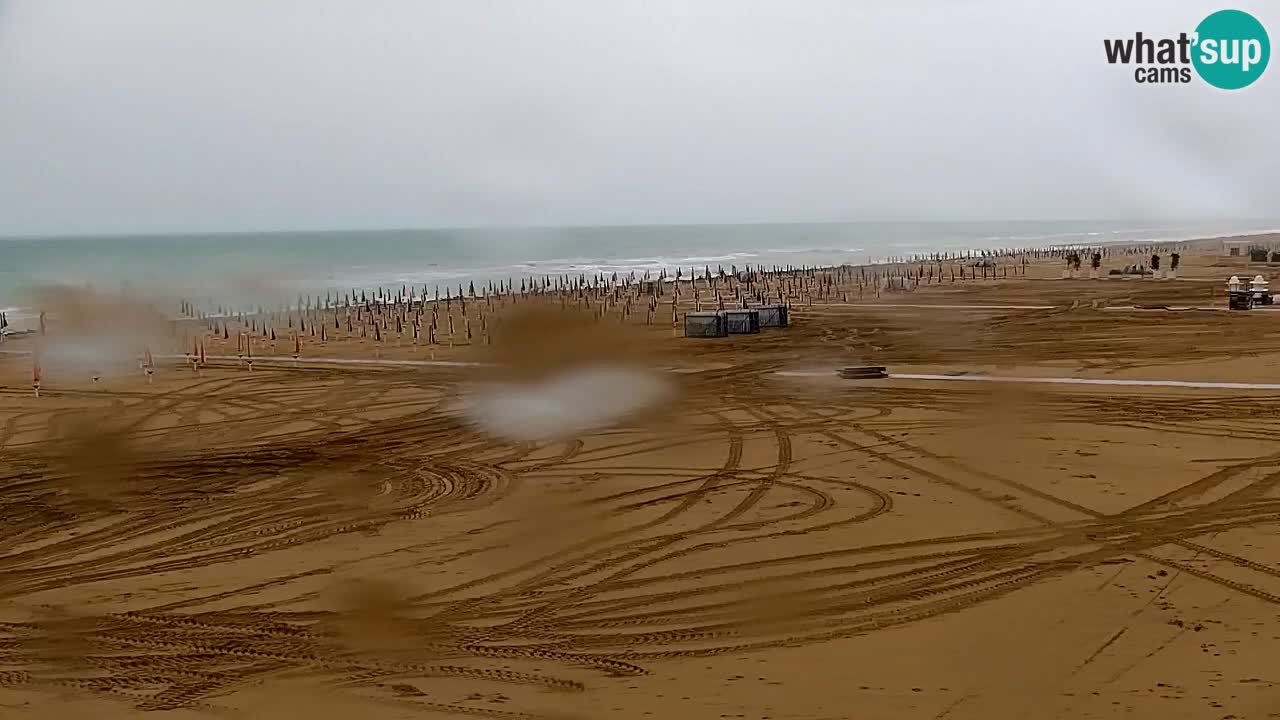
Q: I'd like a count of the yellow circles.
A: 0